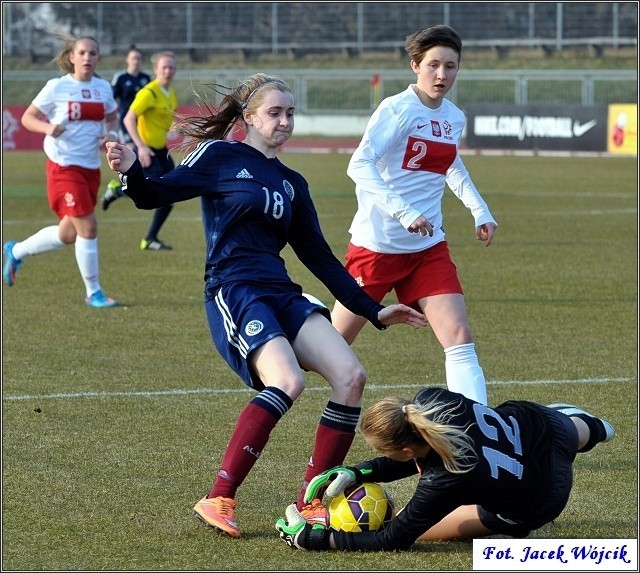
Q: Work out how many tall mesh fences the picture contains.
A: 1